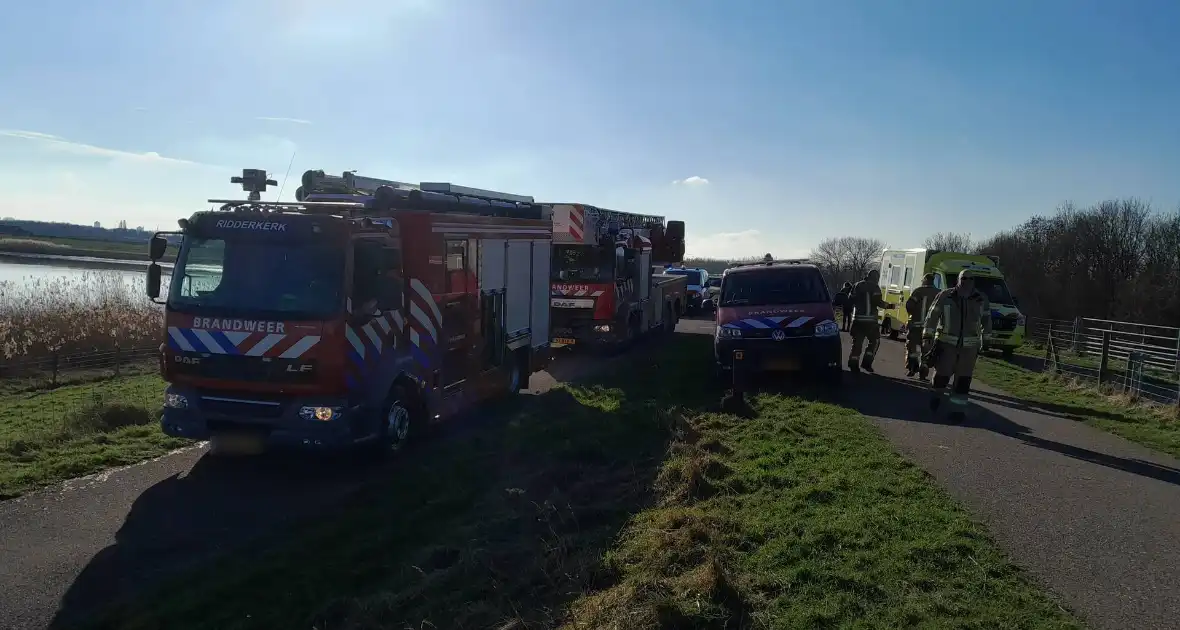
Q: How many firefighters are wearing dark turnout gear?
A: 3